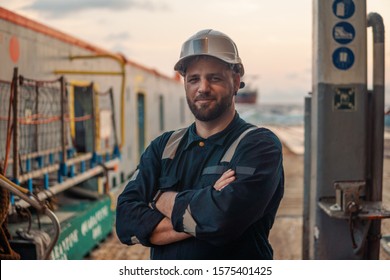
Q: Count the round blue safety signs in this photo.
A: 3